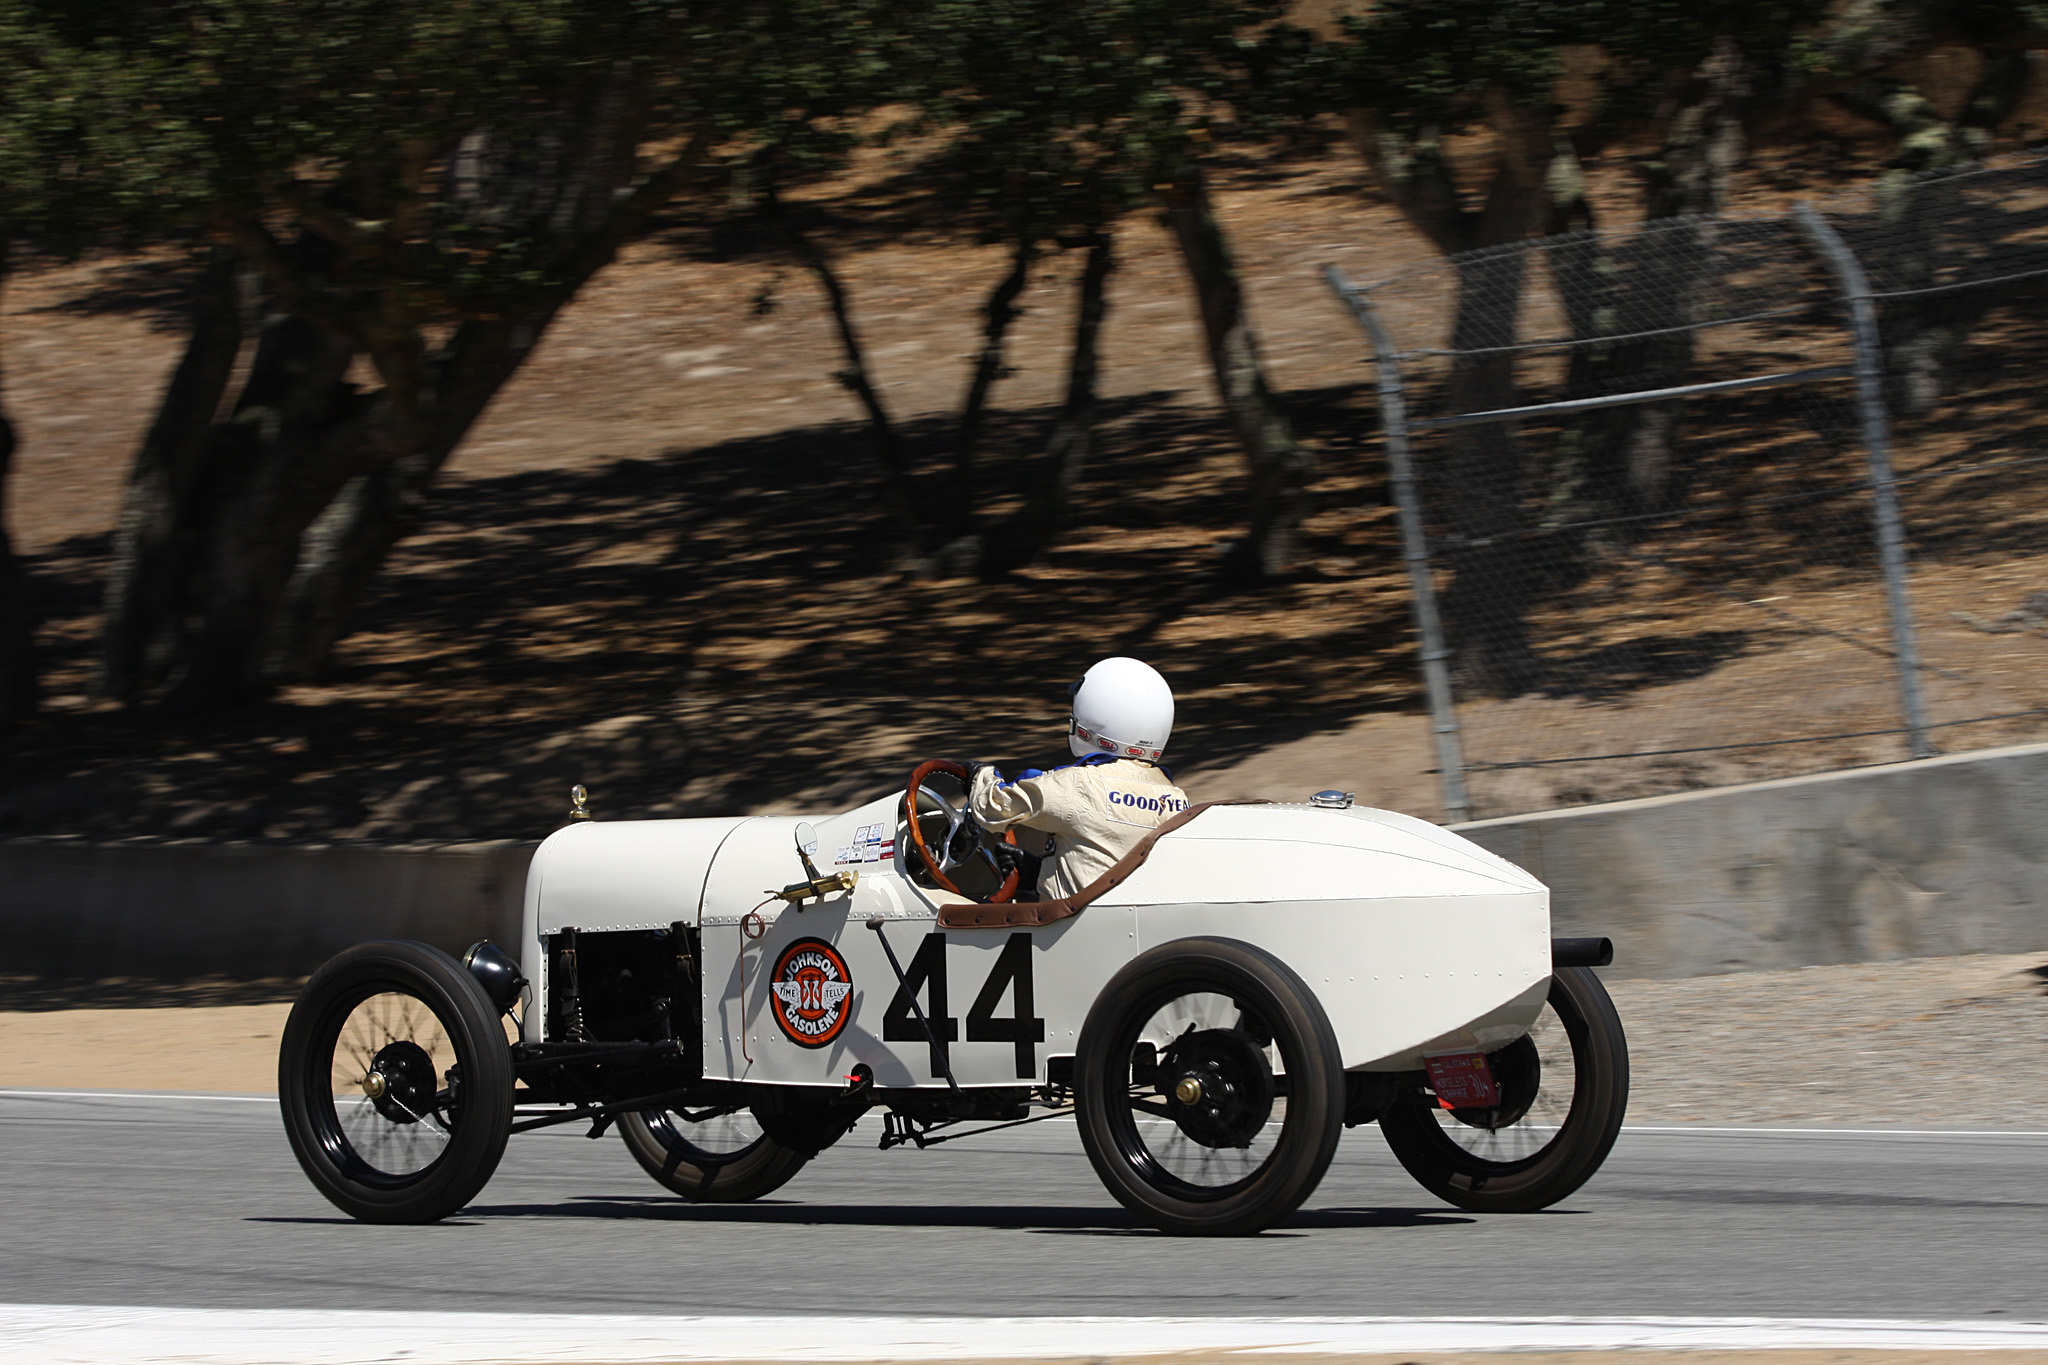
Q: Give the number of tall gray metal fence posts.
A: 2